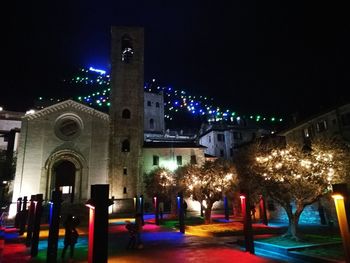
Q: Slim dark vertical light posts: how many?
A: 14